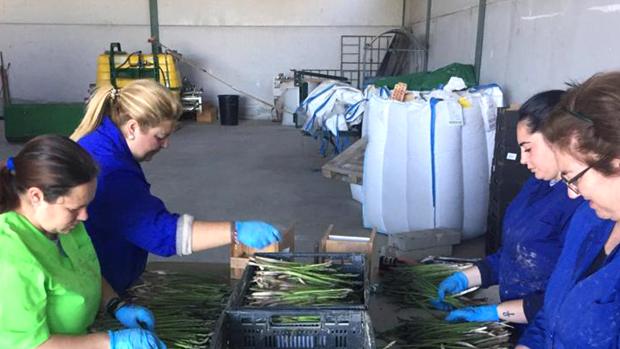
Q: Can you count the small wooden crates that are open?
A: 2